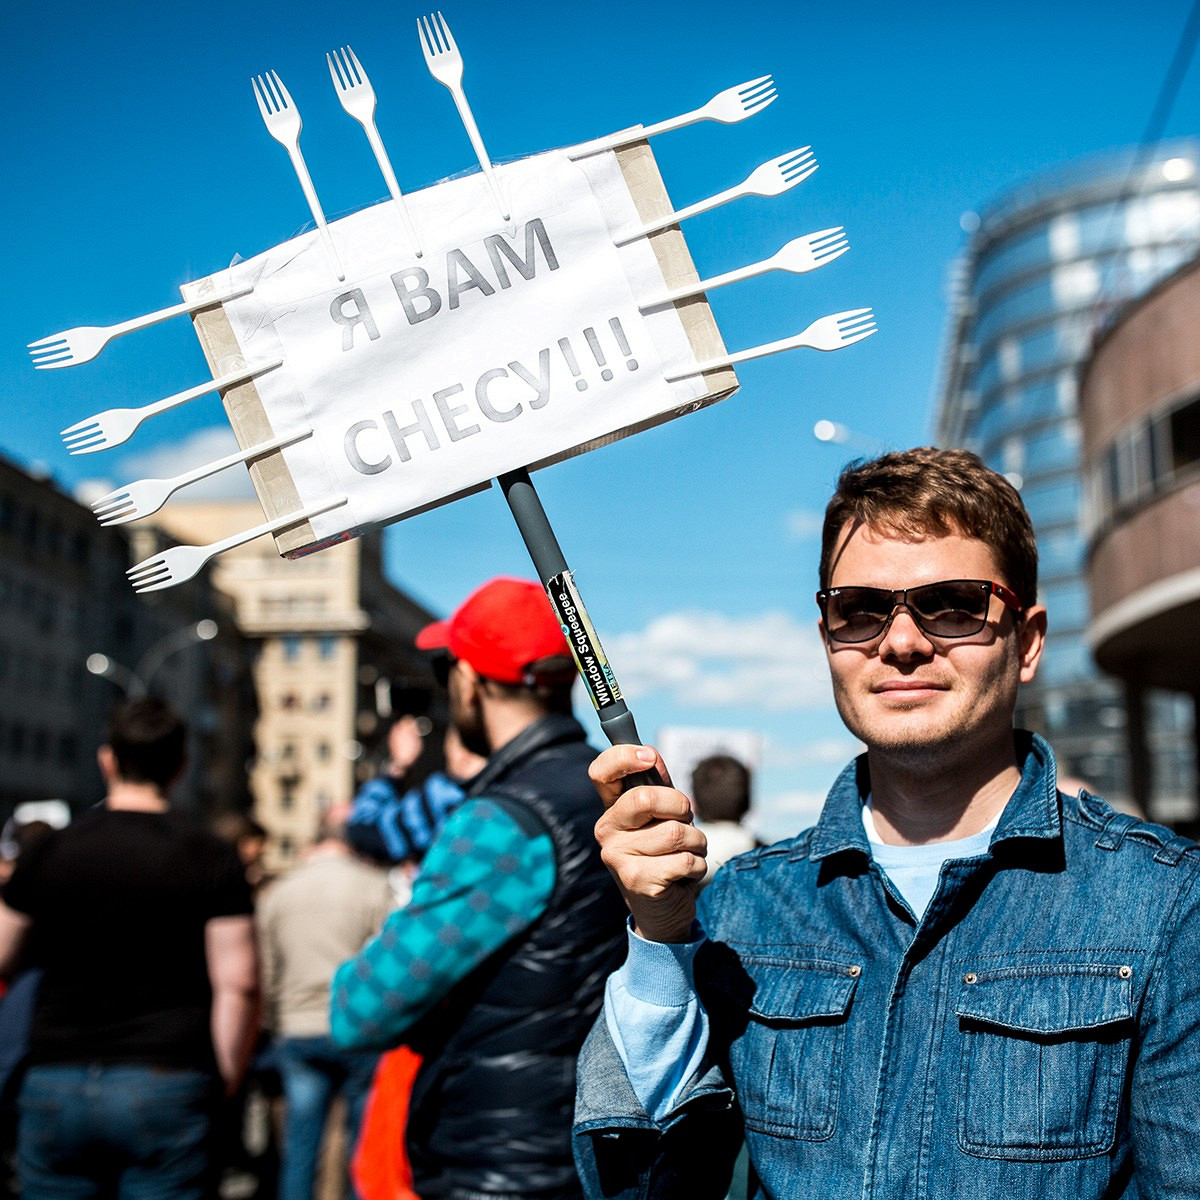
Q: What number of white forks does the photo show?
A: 11